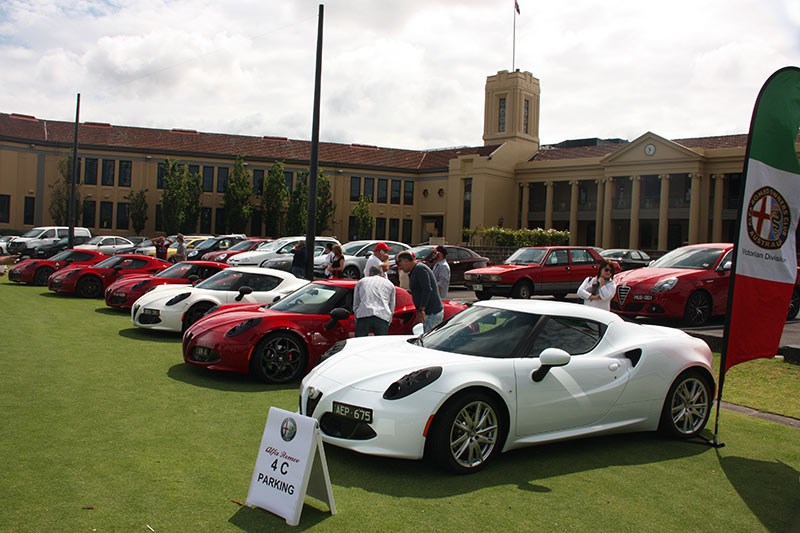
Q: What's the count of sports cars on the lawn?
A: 6